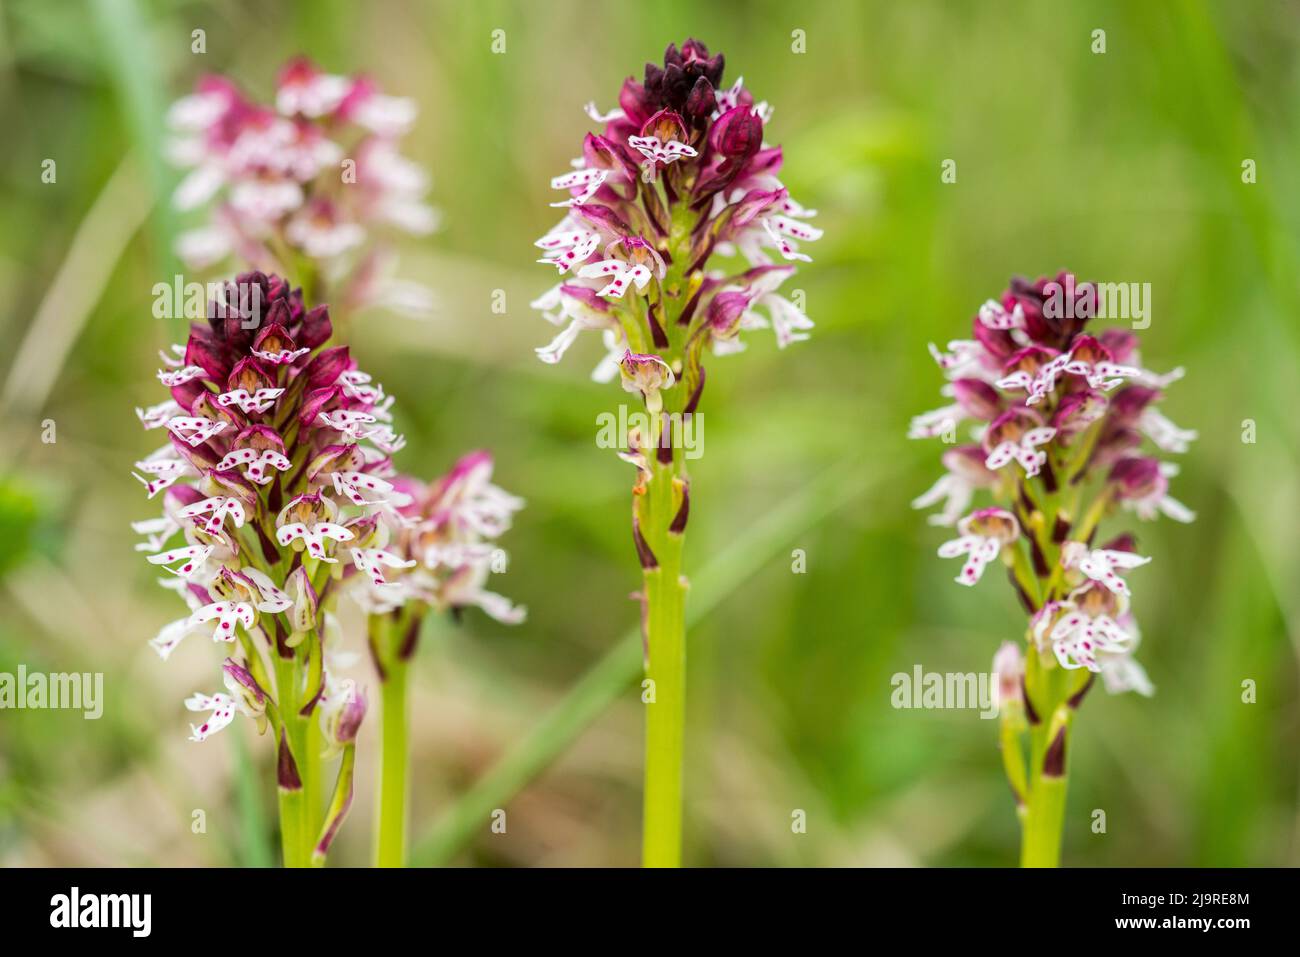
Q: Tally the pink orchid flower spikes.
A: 5